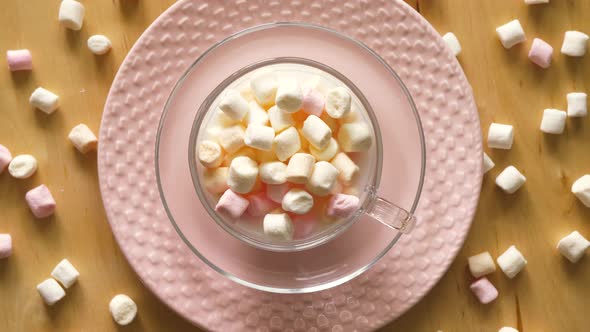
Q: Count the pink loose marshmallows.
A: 6